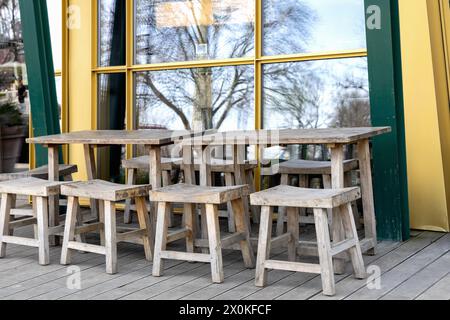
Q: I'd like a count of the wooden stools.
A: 8